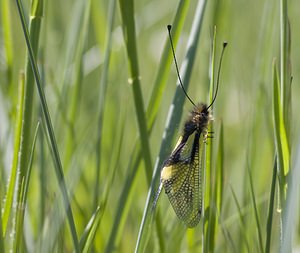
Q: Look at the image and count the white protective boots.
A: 0